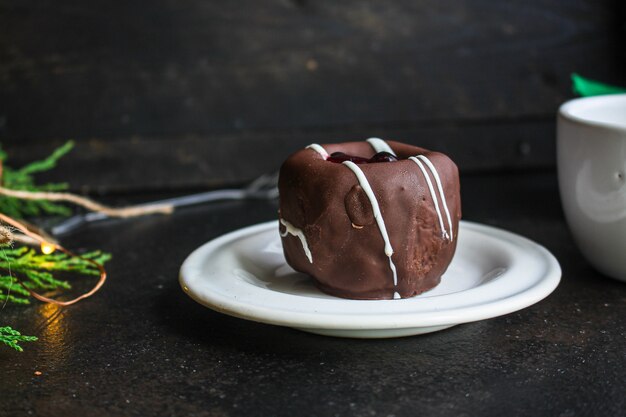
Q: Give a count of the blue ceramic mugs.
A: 0